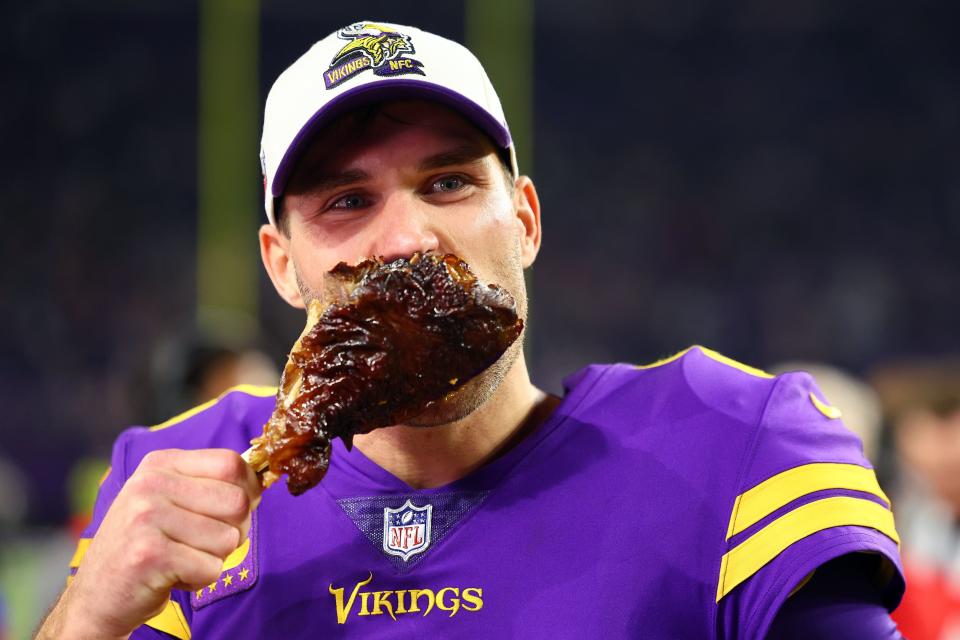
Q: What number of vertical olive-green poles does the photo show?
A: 2